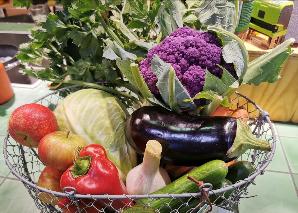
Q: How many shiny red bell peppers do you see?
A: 1